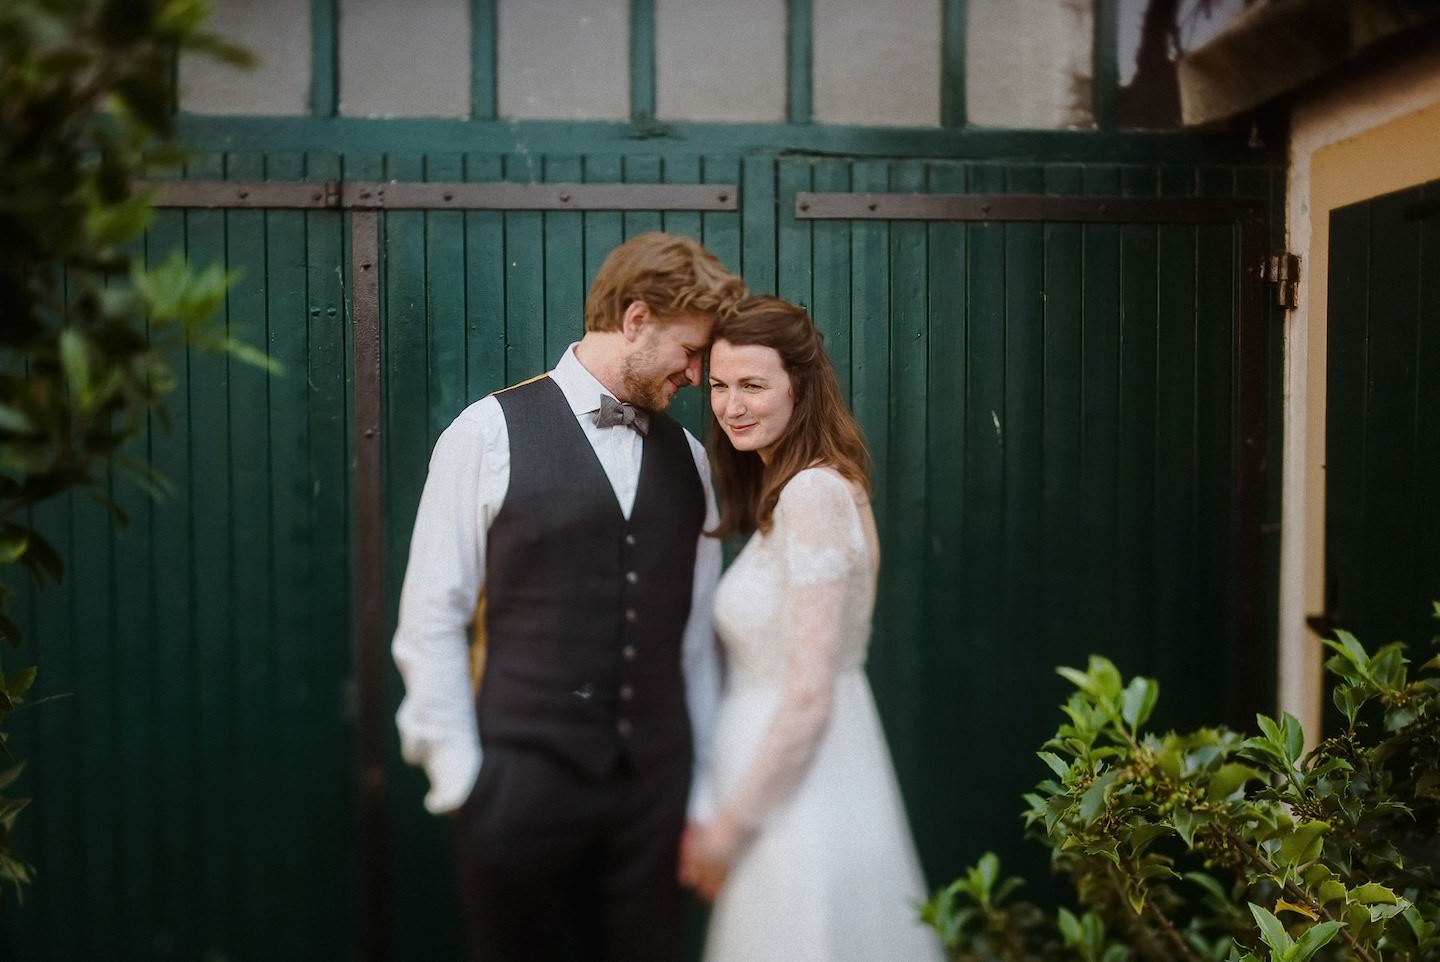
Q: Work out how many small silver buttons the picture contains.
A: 6